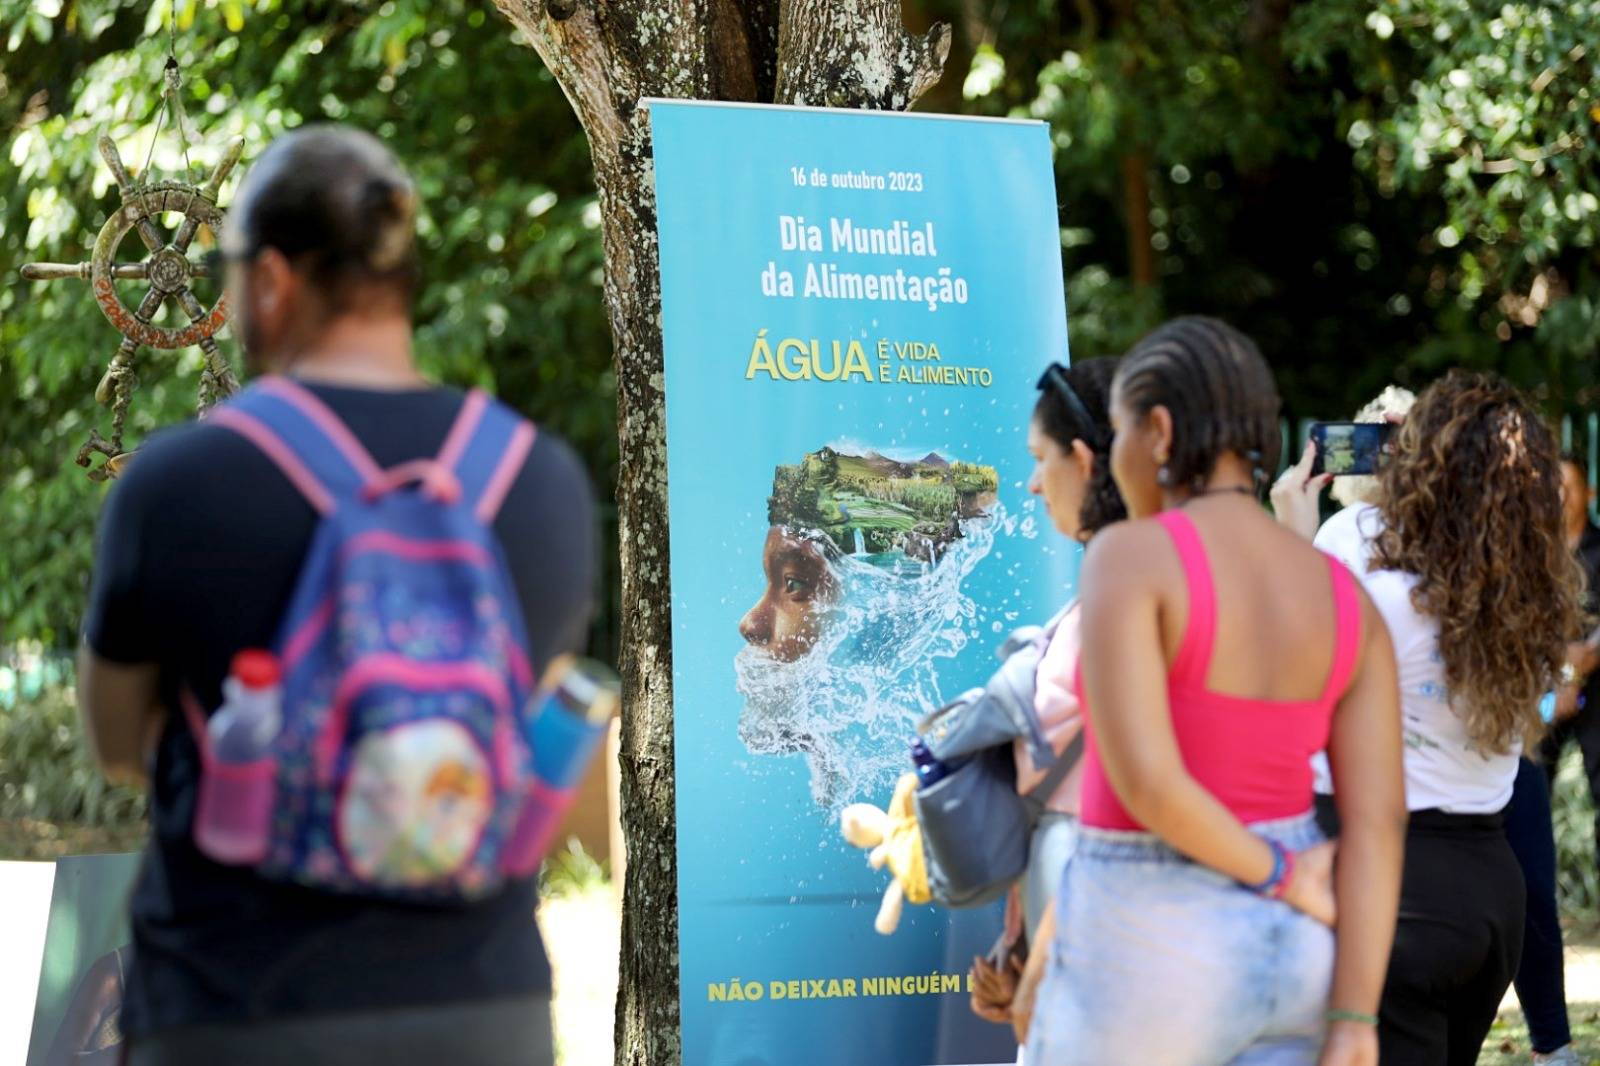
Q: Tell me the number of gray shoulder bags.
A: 1